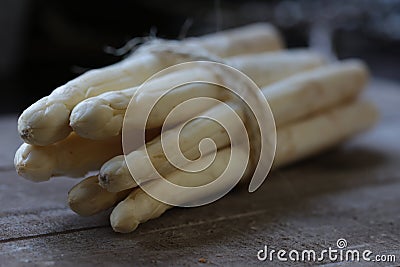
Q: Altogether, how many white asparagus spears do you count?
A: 6